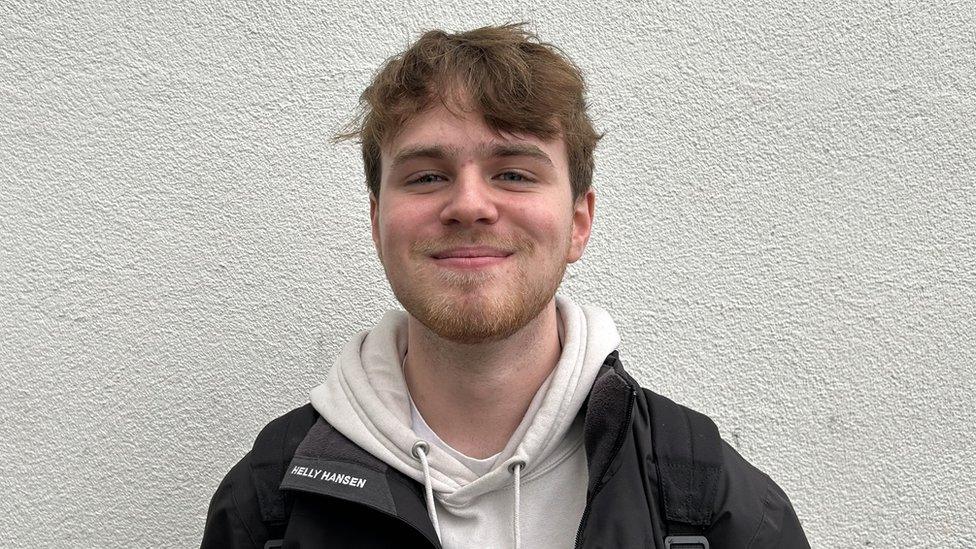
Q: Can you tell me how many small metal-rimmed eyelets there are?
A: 2